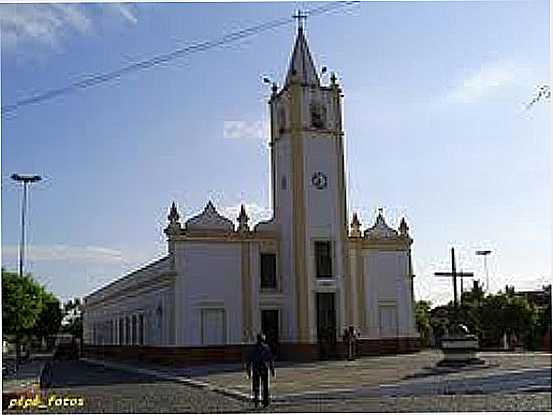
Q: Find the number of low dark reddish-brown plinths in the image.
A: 1